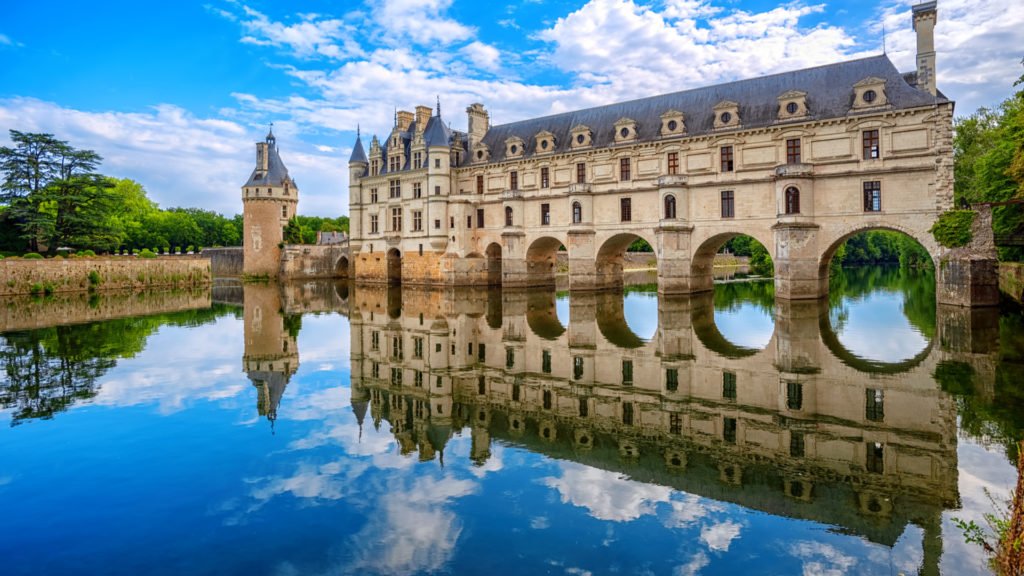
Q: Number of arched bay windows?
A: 4